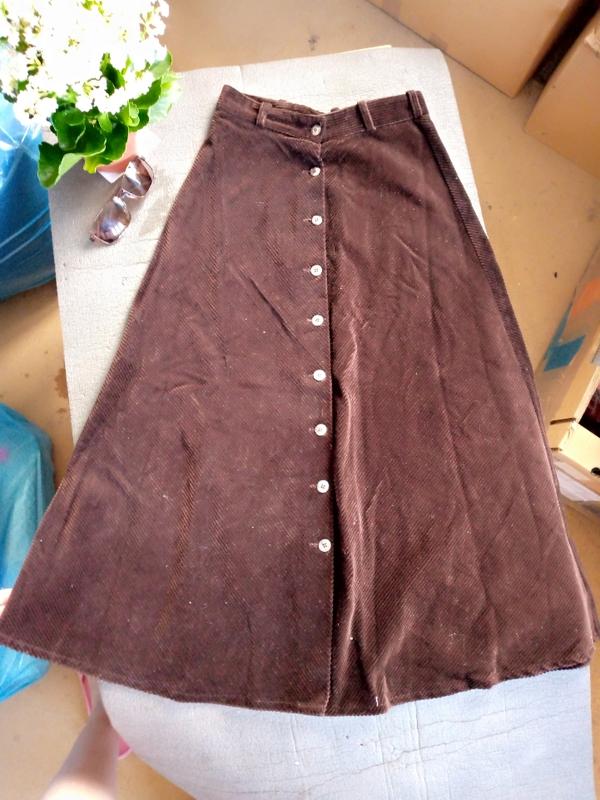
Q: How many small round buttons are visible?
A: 9